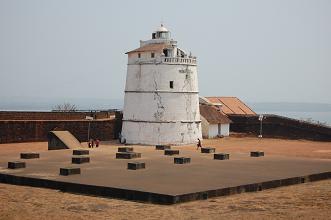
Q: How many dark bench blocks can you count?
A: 14